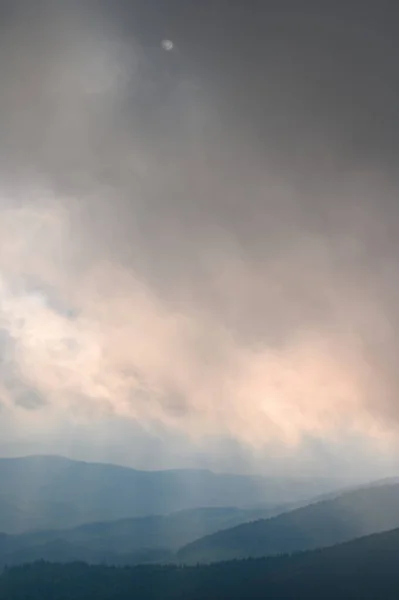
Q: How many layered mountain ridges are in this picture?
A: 4